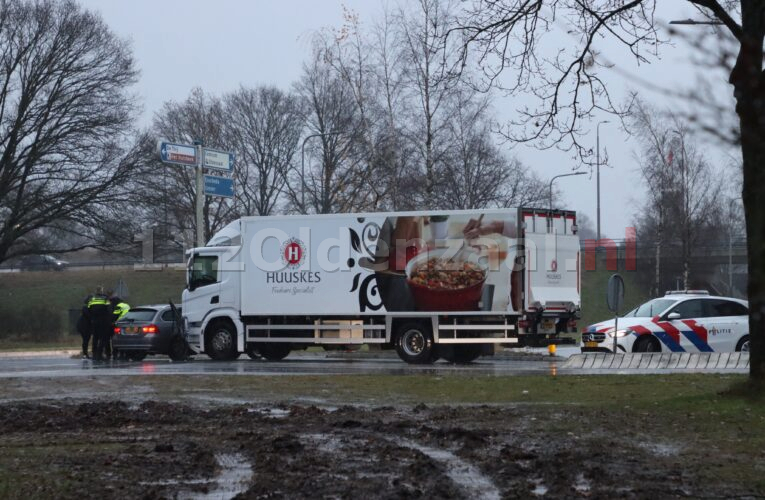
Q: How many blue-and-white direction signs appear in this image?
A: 3